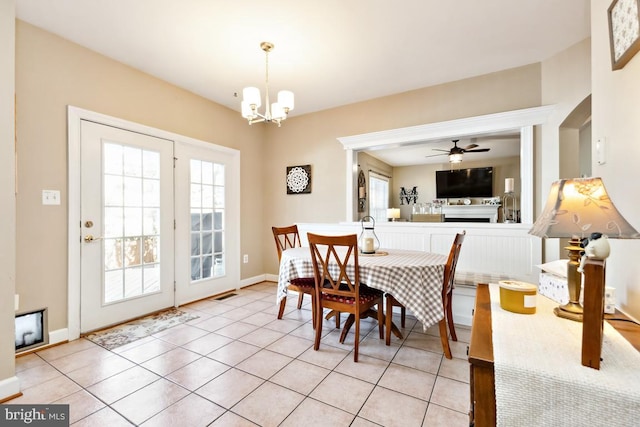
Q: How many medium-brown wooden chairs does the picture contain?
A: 3